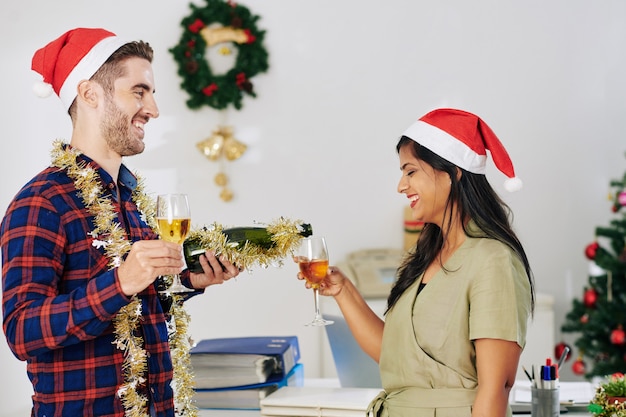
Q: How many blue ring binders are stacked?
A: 2